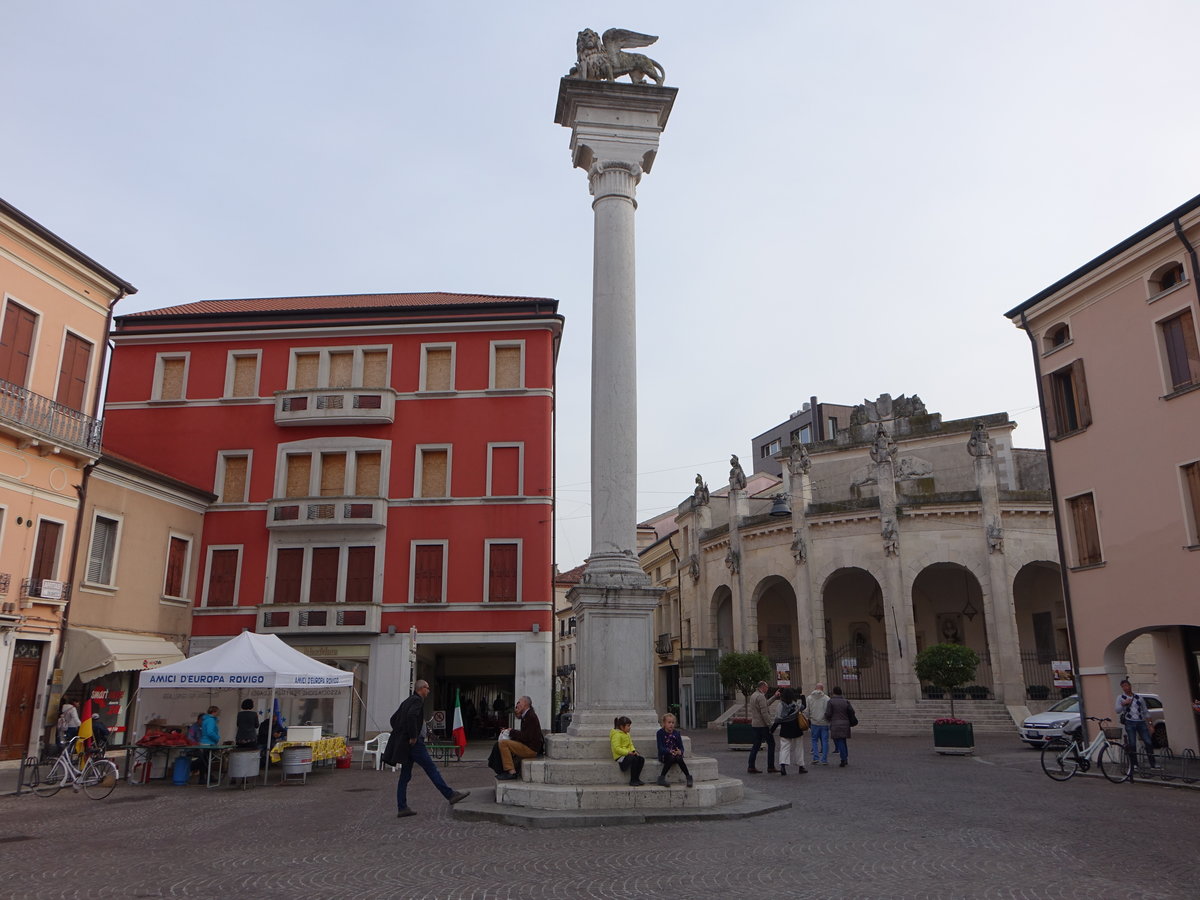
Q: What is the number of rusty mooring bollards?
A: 0